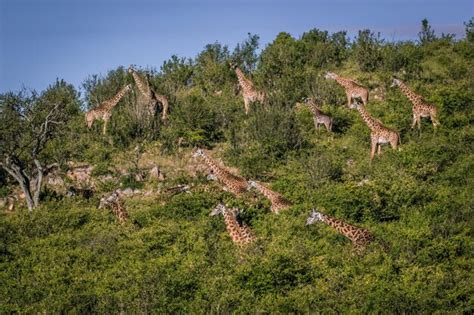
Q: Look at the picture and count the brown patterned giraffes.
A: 12